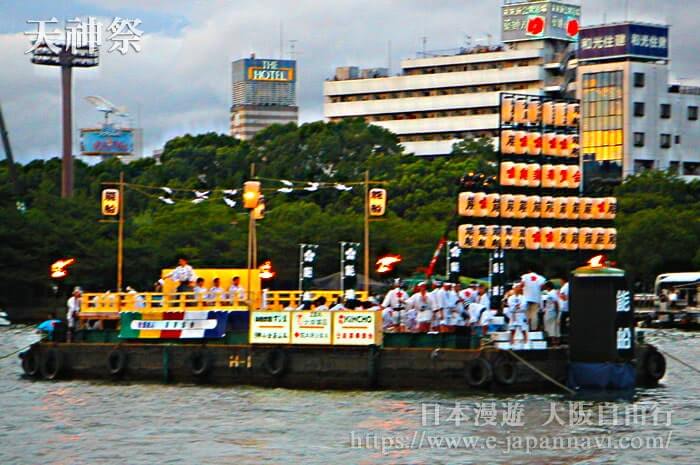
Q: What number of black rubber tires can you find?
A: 8